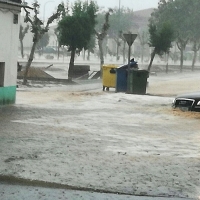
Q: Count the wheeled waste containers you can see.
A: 3